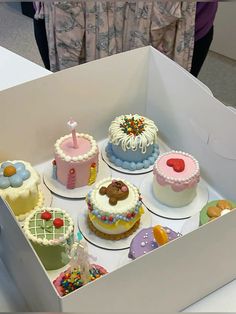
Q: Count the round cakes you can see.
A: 9